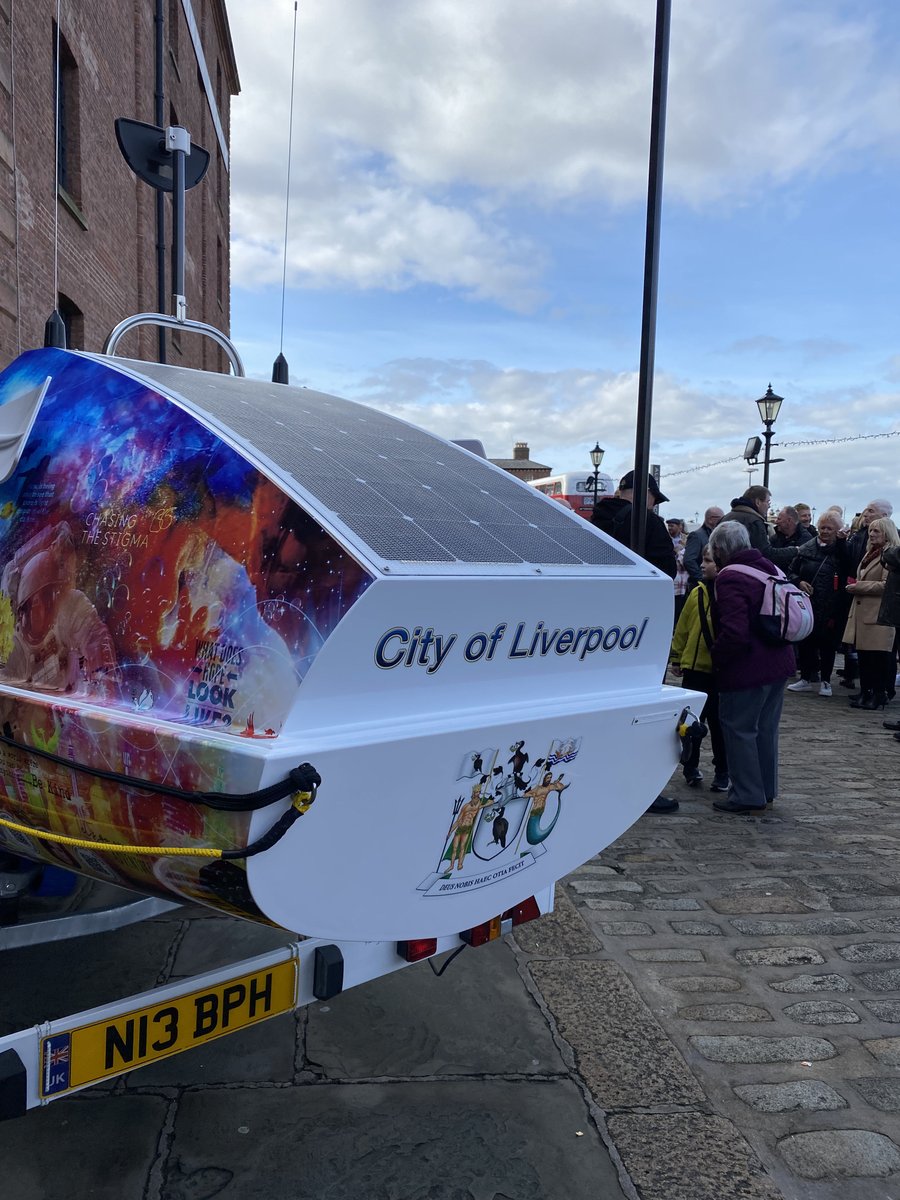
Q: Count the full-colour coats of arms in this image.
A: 1